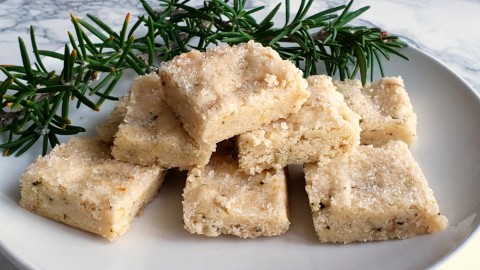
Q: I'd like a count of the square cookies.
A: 8